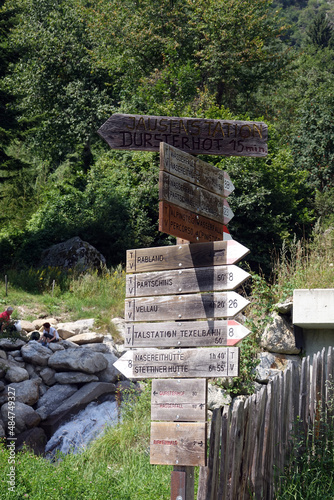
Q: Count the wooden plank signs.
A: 11